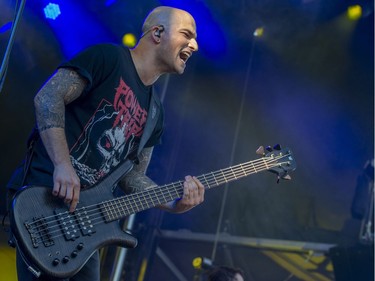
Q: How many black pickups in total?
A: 2